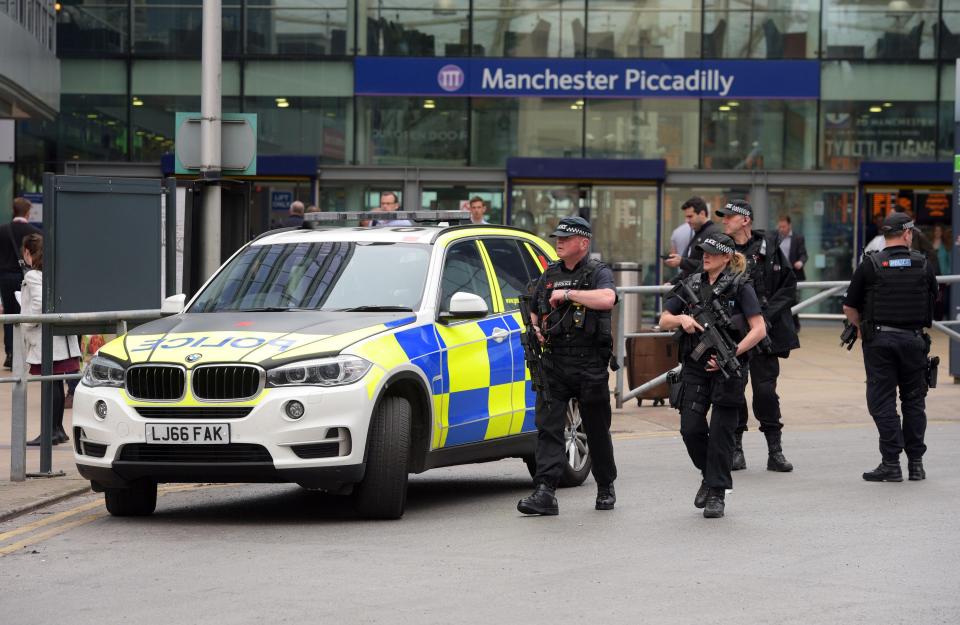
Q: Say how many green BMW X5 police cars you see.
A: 0